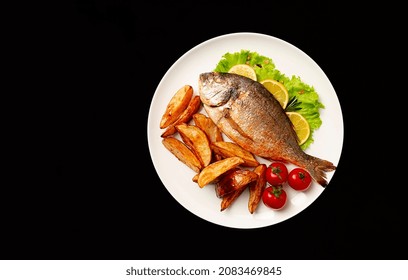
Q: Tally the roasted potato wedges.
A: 11